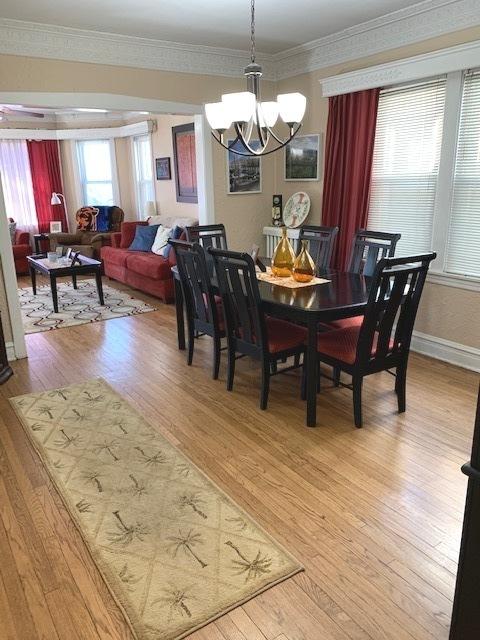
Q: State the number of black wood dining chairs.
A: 6